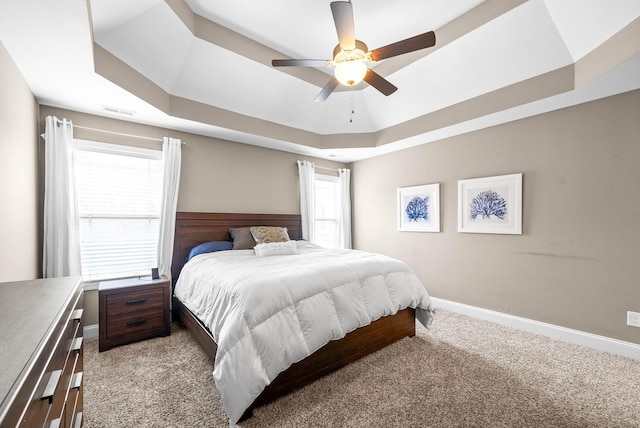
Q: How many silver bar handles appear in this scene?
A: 6